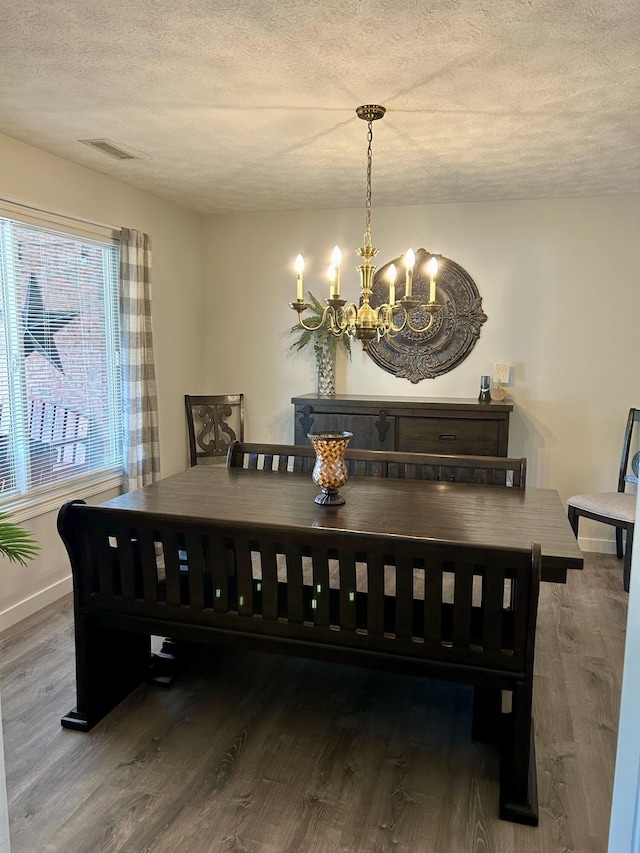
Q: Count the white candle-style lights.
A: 6